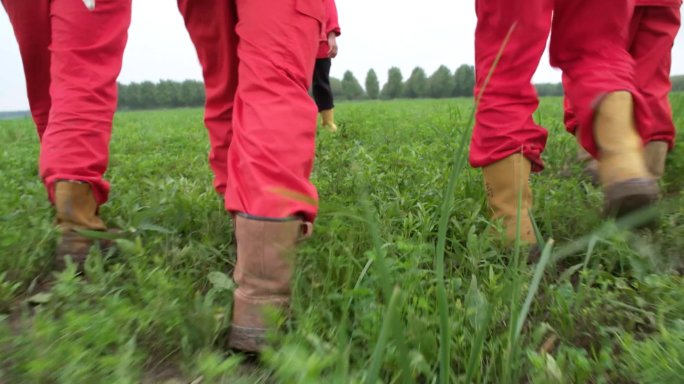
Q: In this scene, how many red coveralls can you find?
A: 4